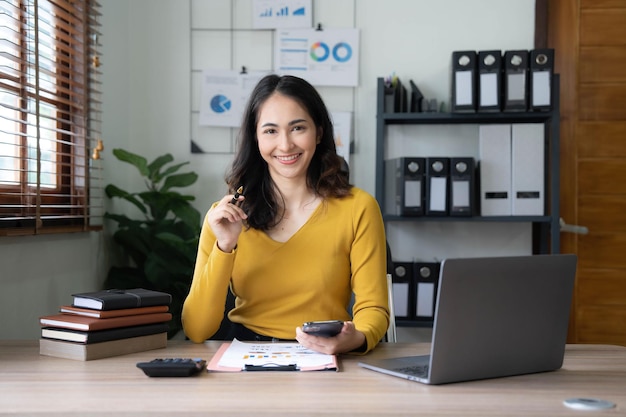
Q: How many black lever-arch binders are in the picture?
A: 9